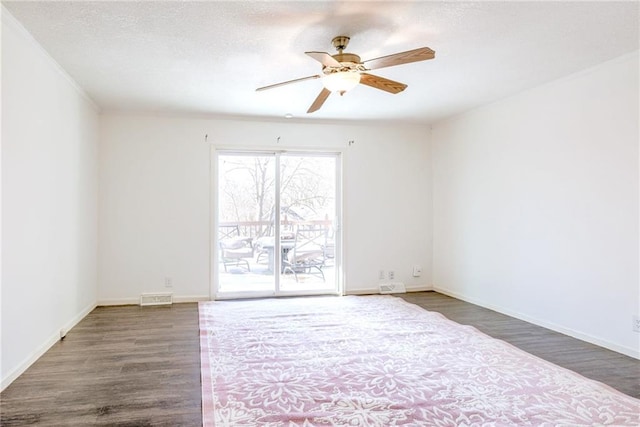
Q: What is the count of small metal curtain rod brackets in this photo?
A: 3